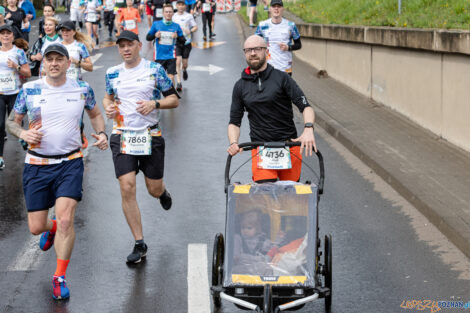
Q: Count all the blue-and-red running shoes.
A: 2